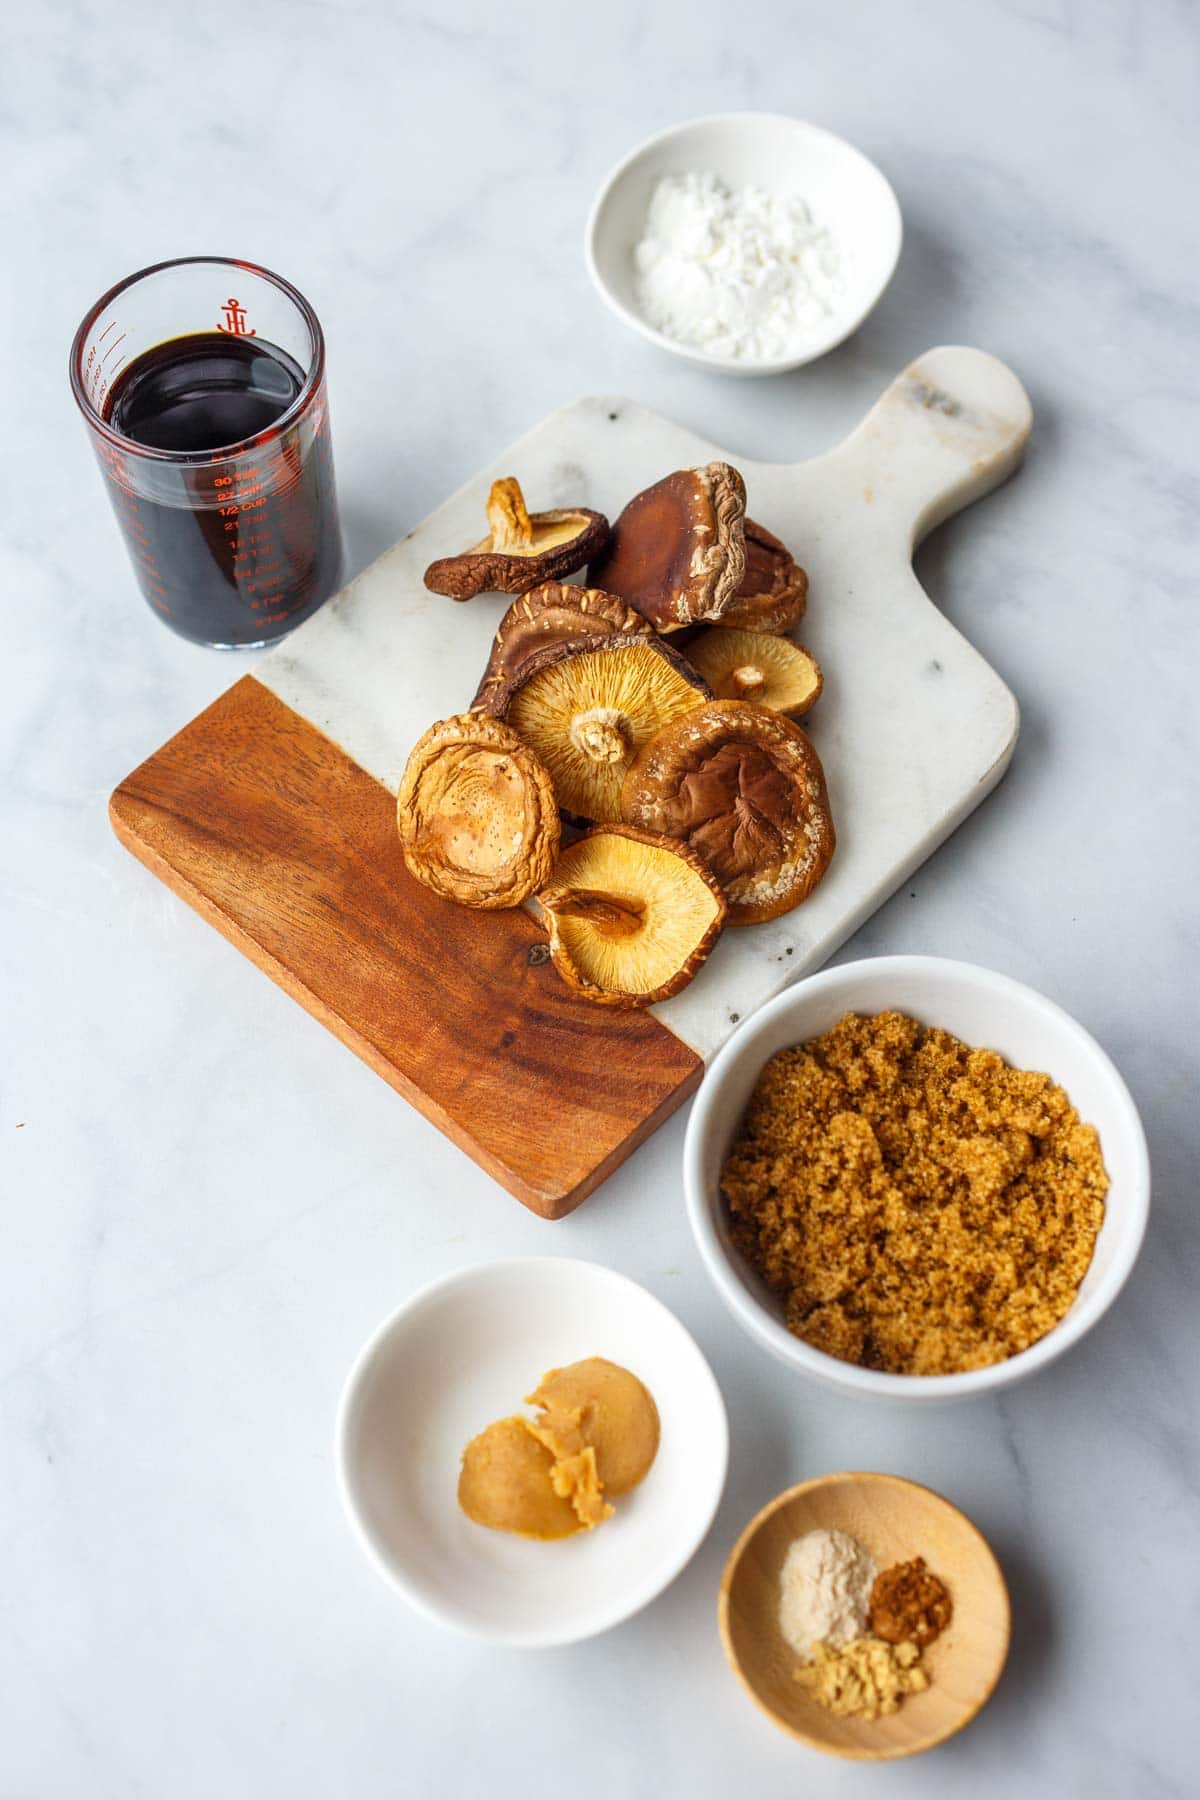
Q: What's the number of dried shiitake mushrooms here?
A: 9